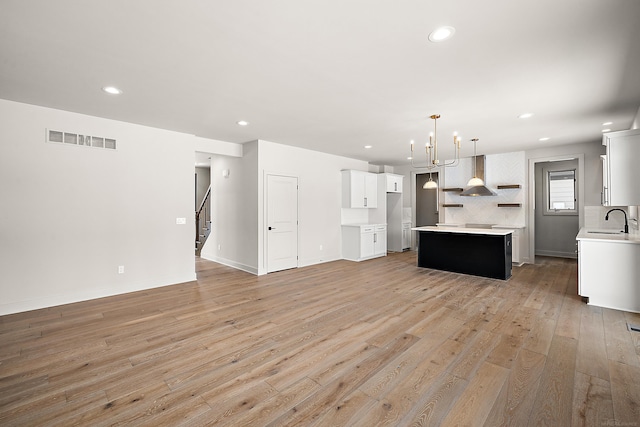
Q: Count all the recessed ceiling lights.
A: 9